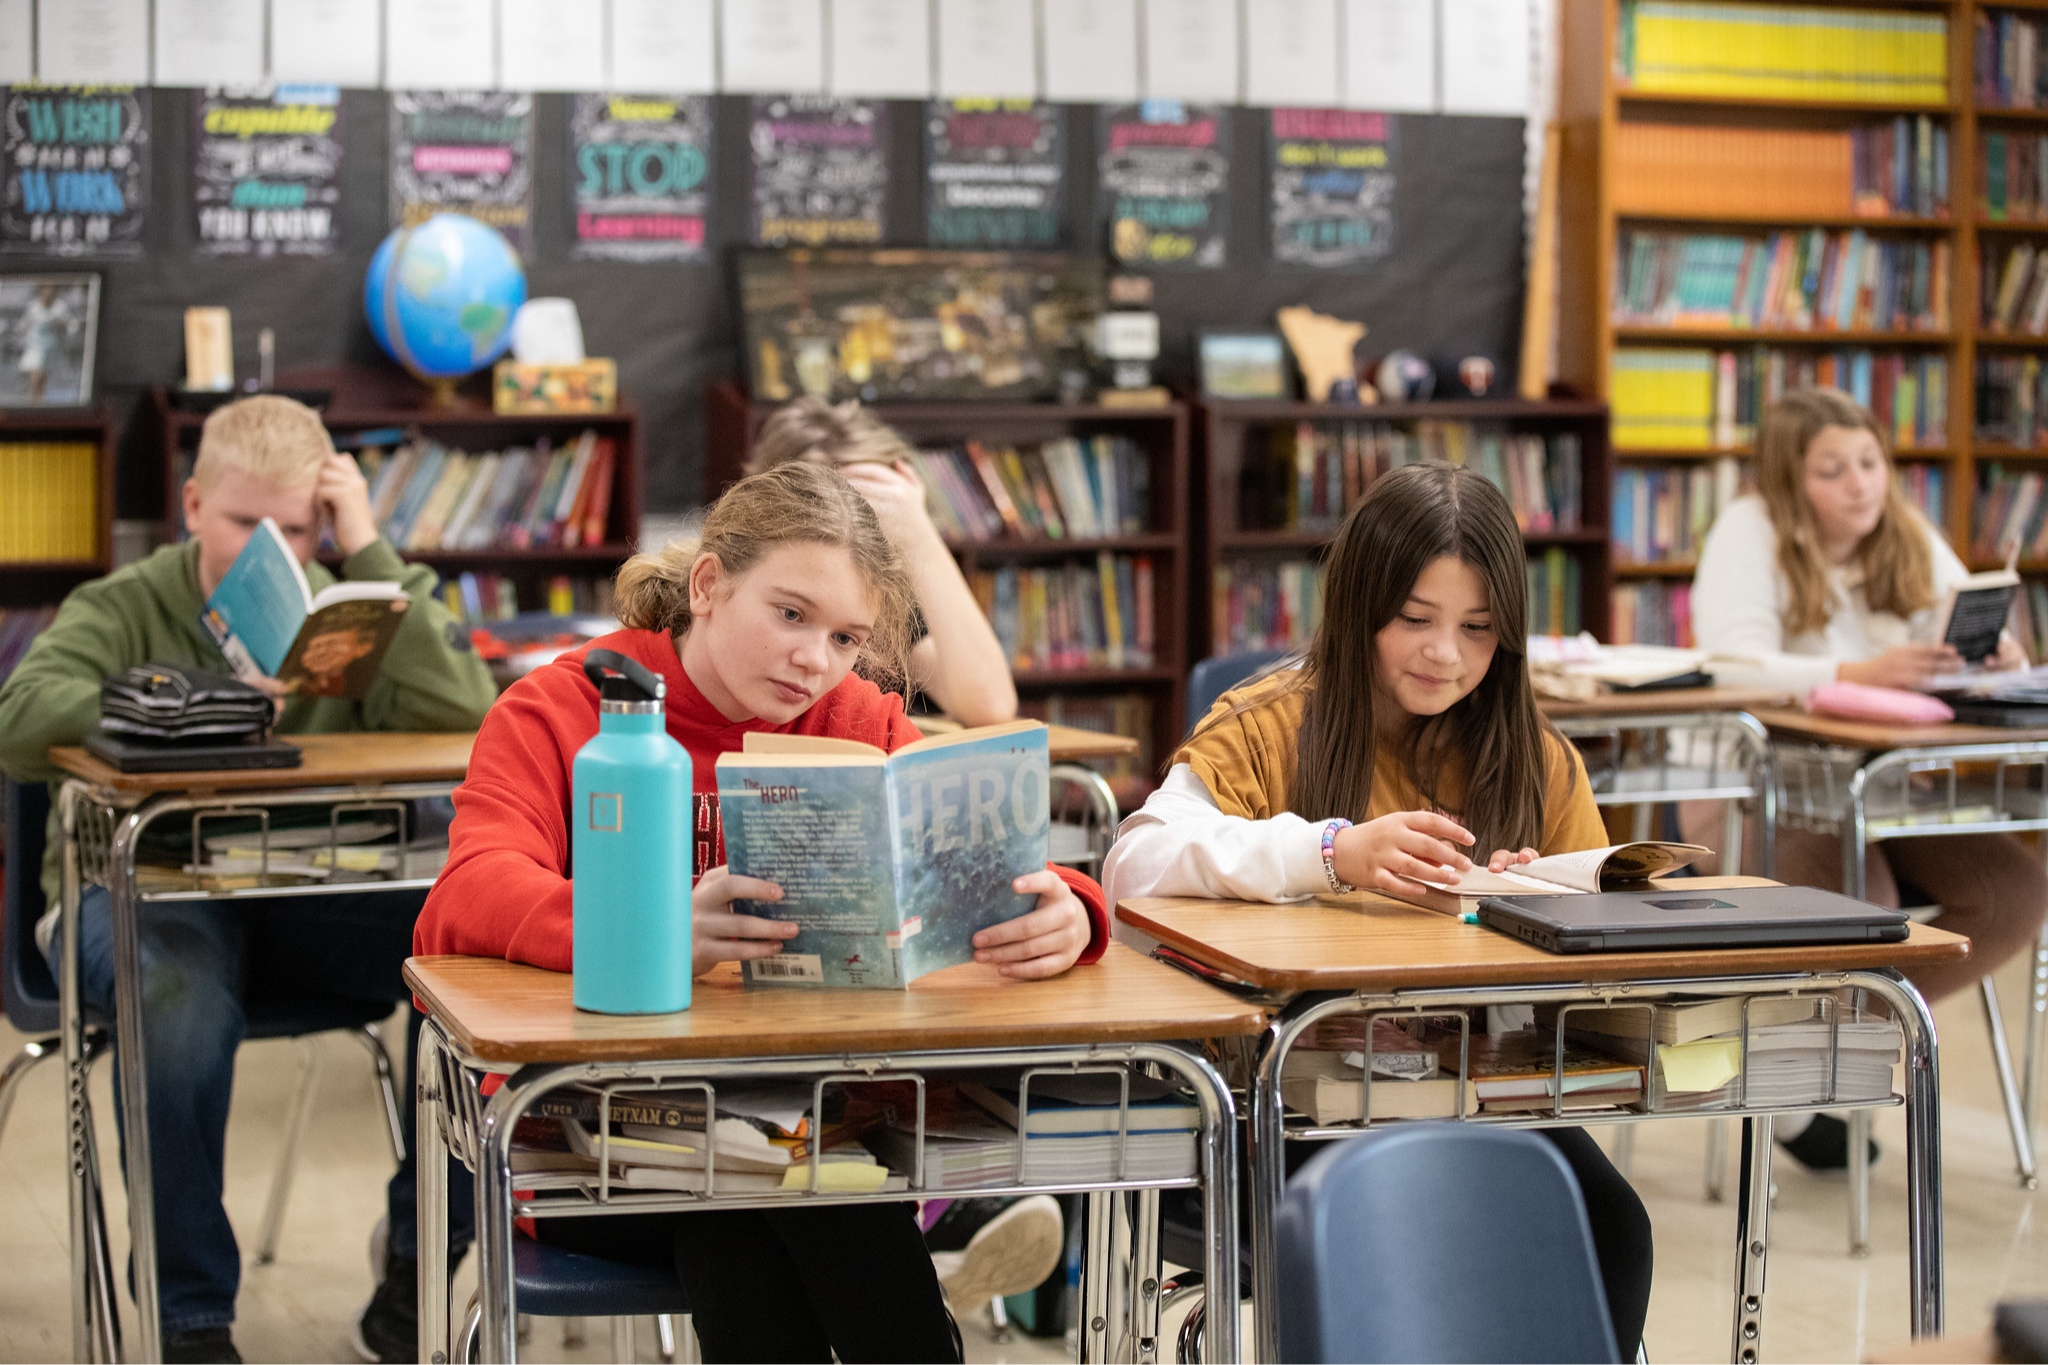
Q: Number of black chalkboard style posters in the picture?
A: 8